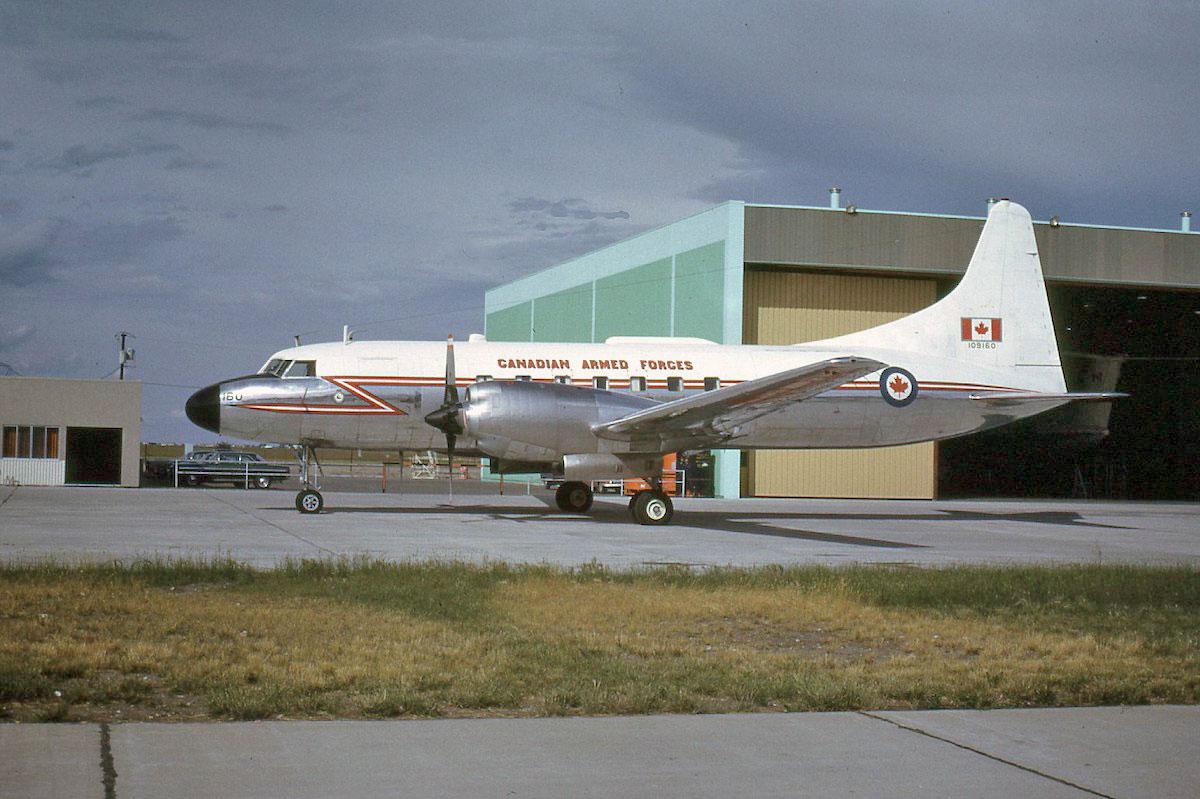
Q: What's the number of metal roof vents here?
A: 3